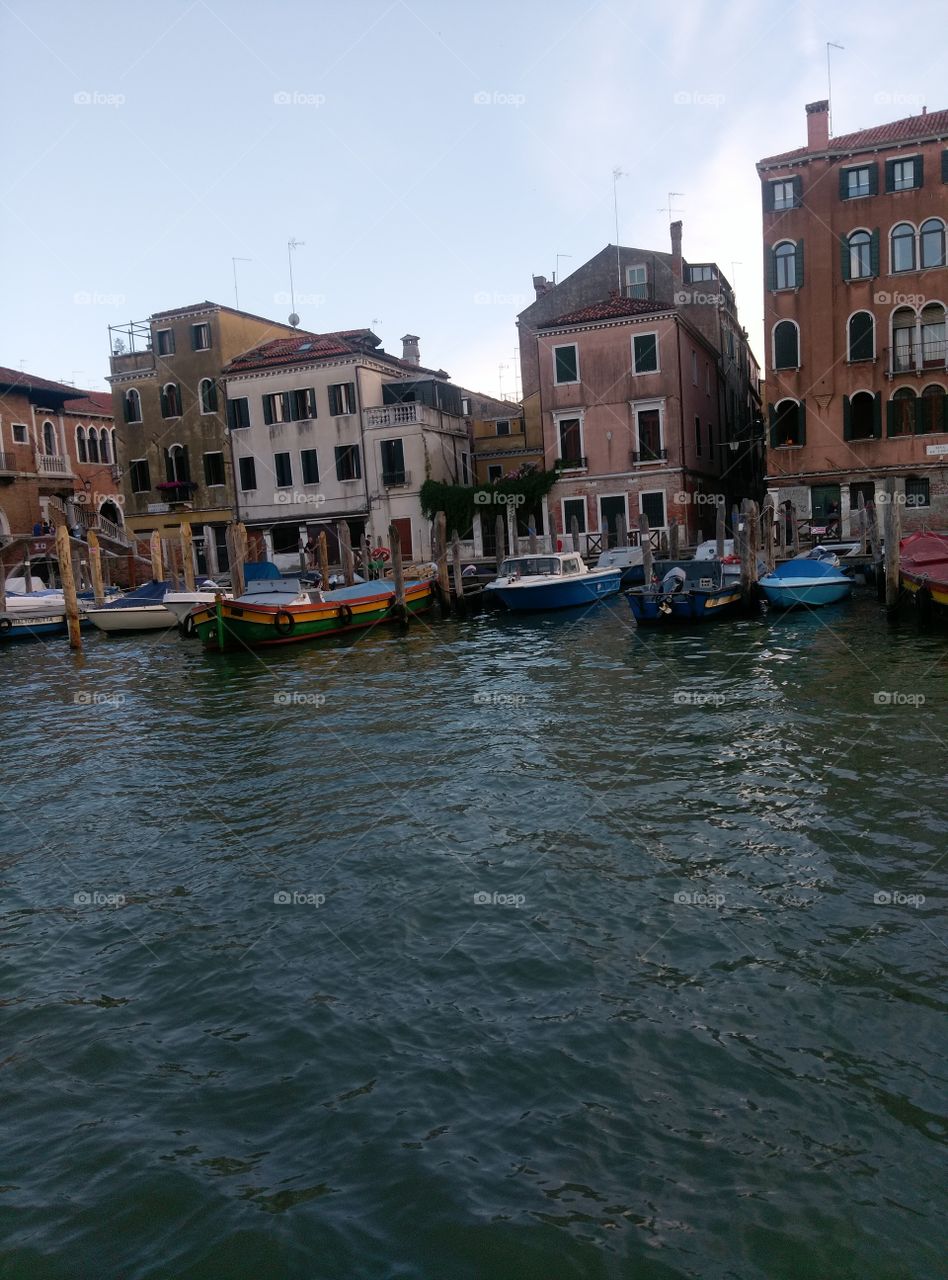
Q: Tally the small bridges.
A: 1